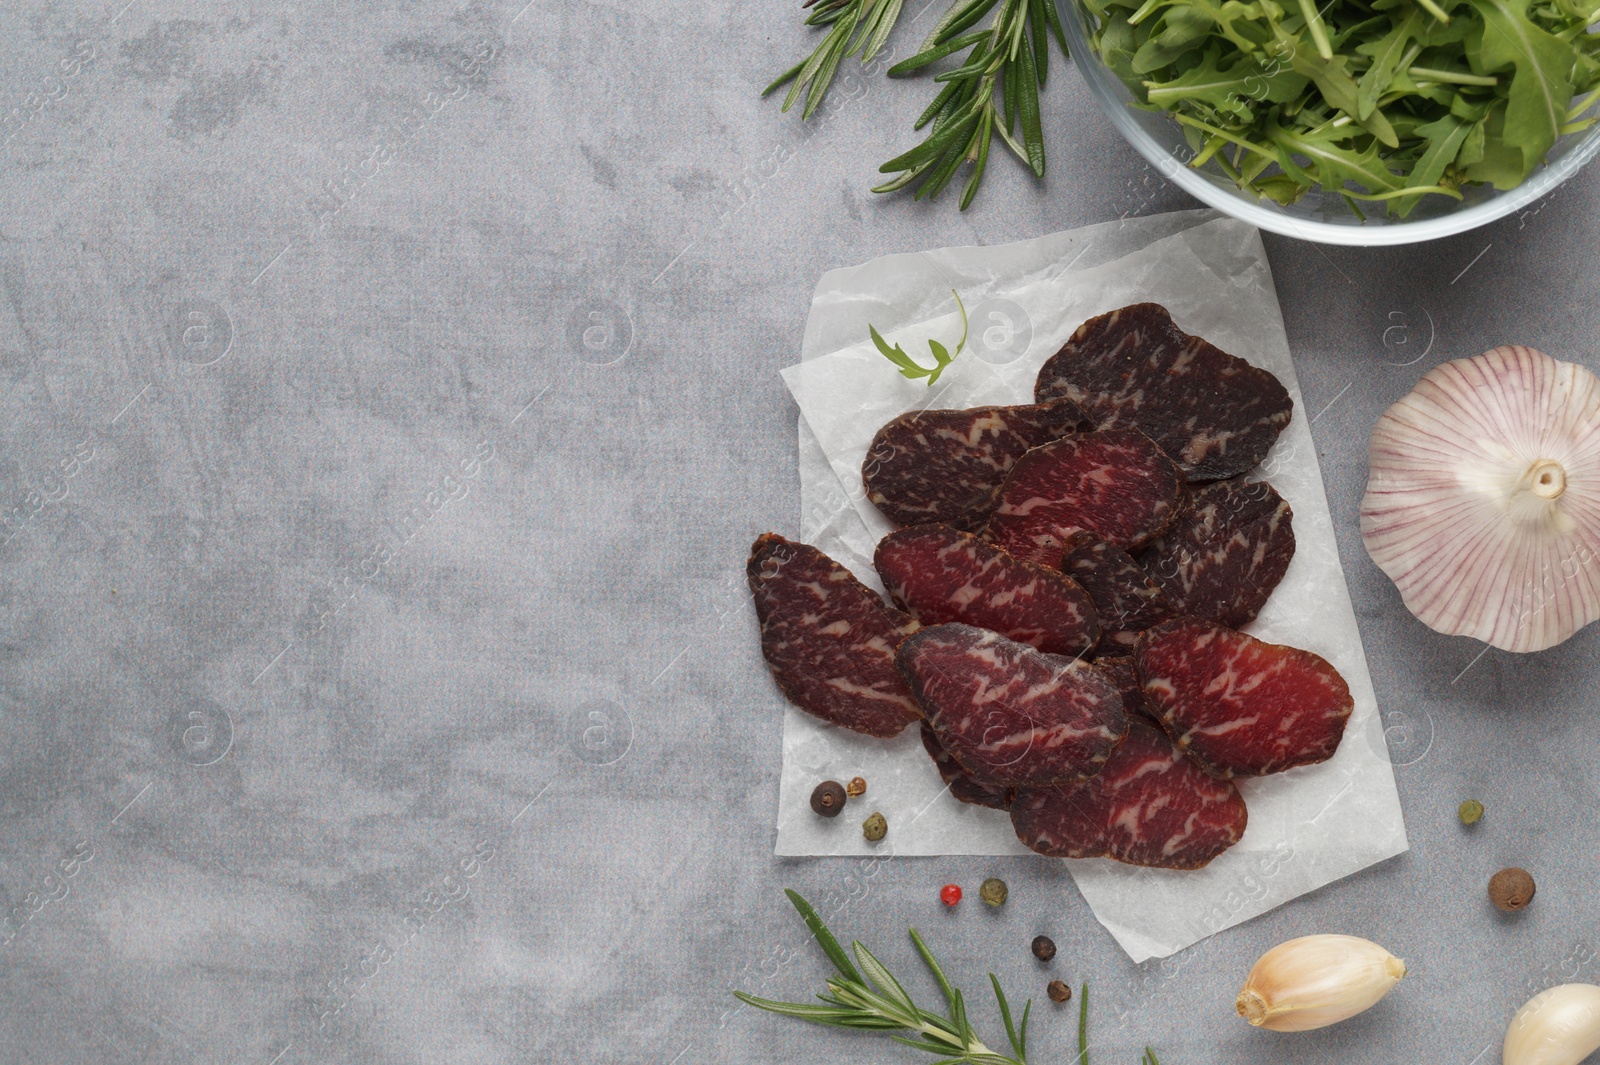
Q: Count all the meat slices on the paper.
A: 11